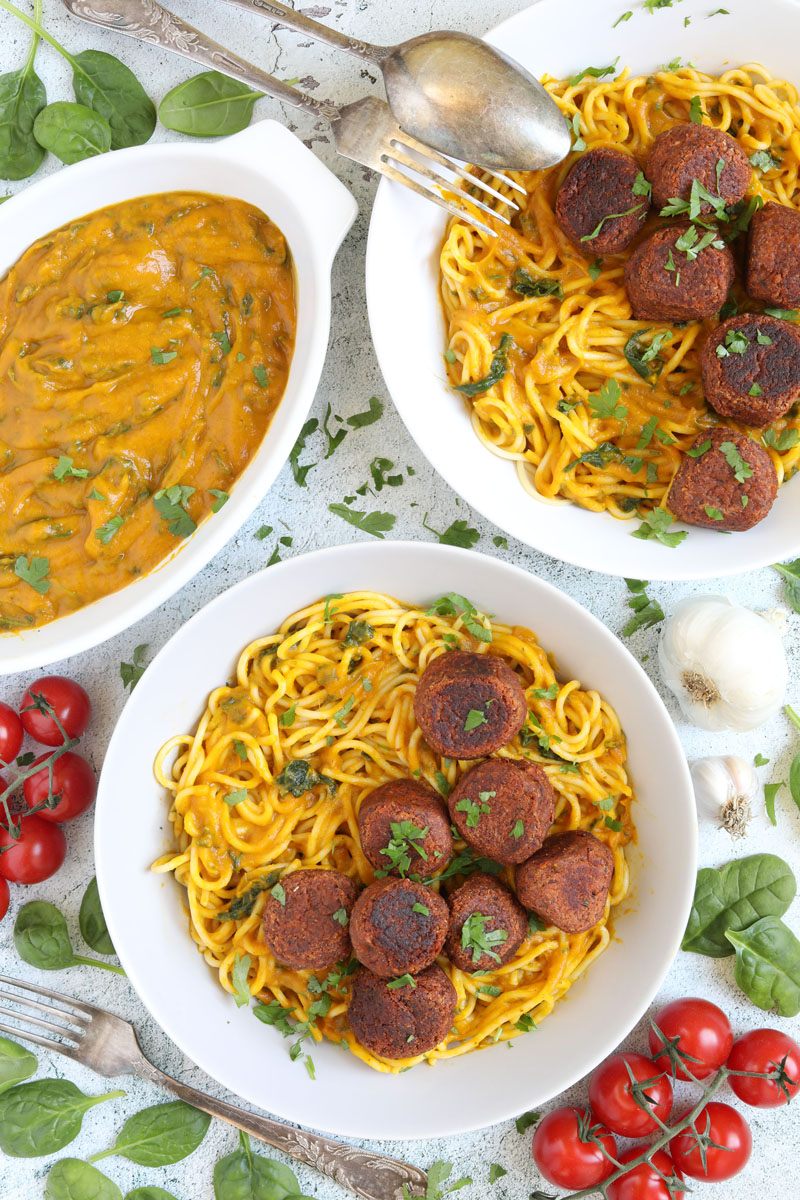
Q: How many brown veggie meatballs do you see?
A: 14